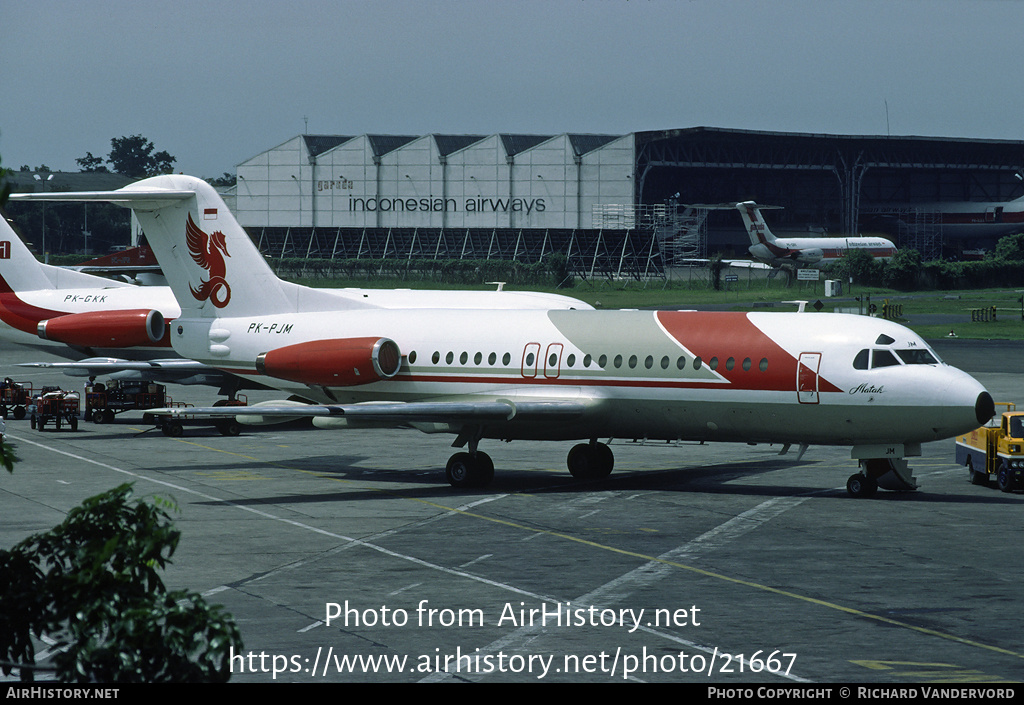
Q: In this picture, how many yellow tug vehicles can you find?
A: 1